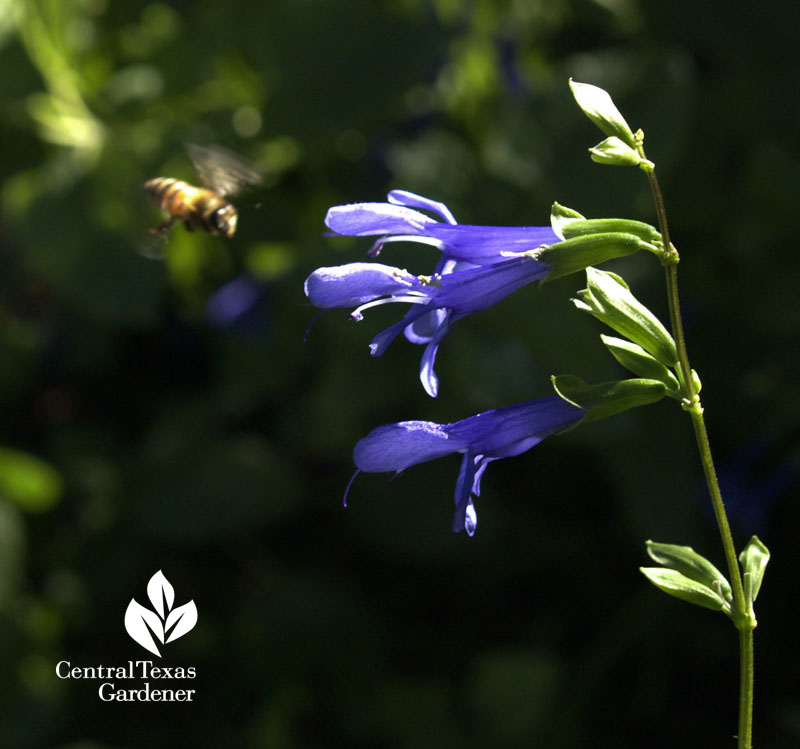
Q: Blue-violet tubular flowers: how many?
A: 3